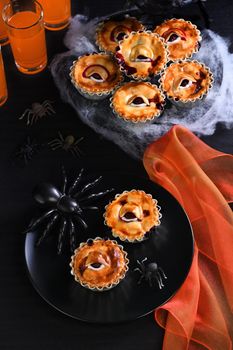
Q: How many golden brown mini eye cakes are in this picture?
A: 8